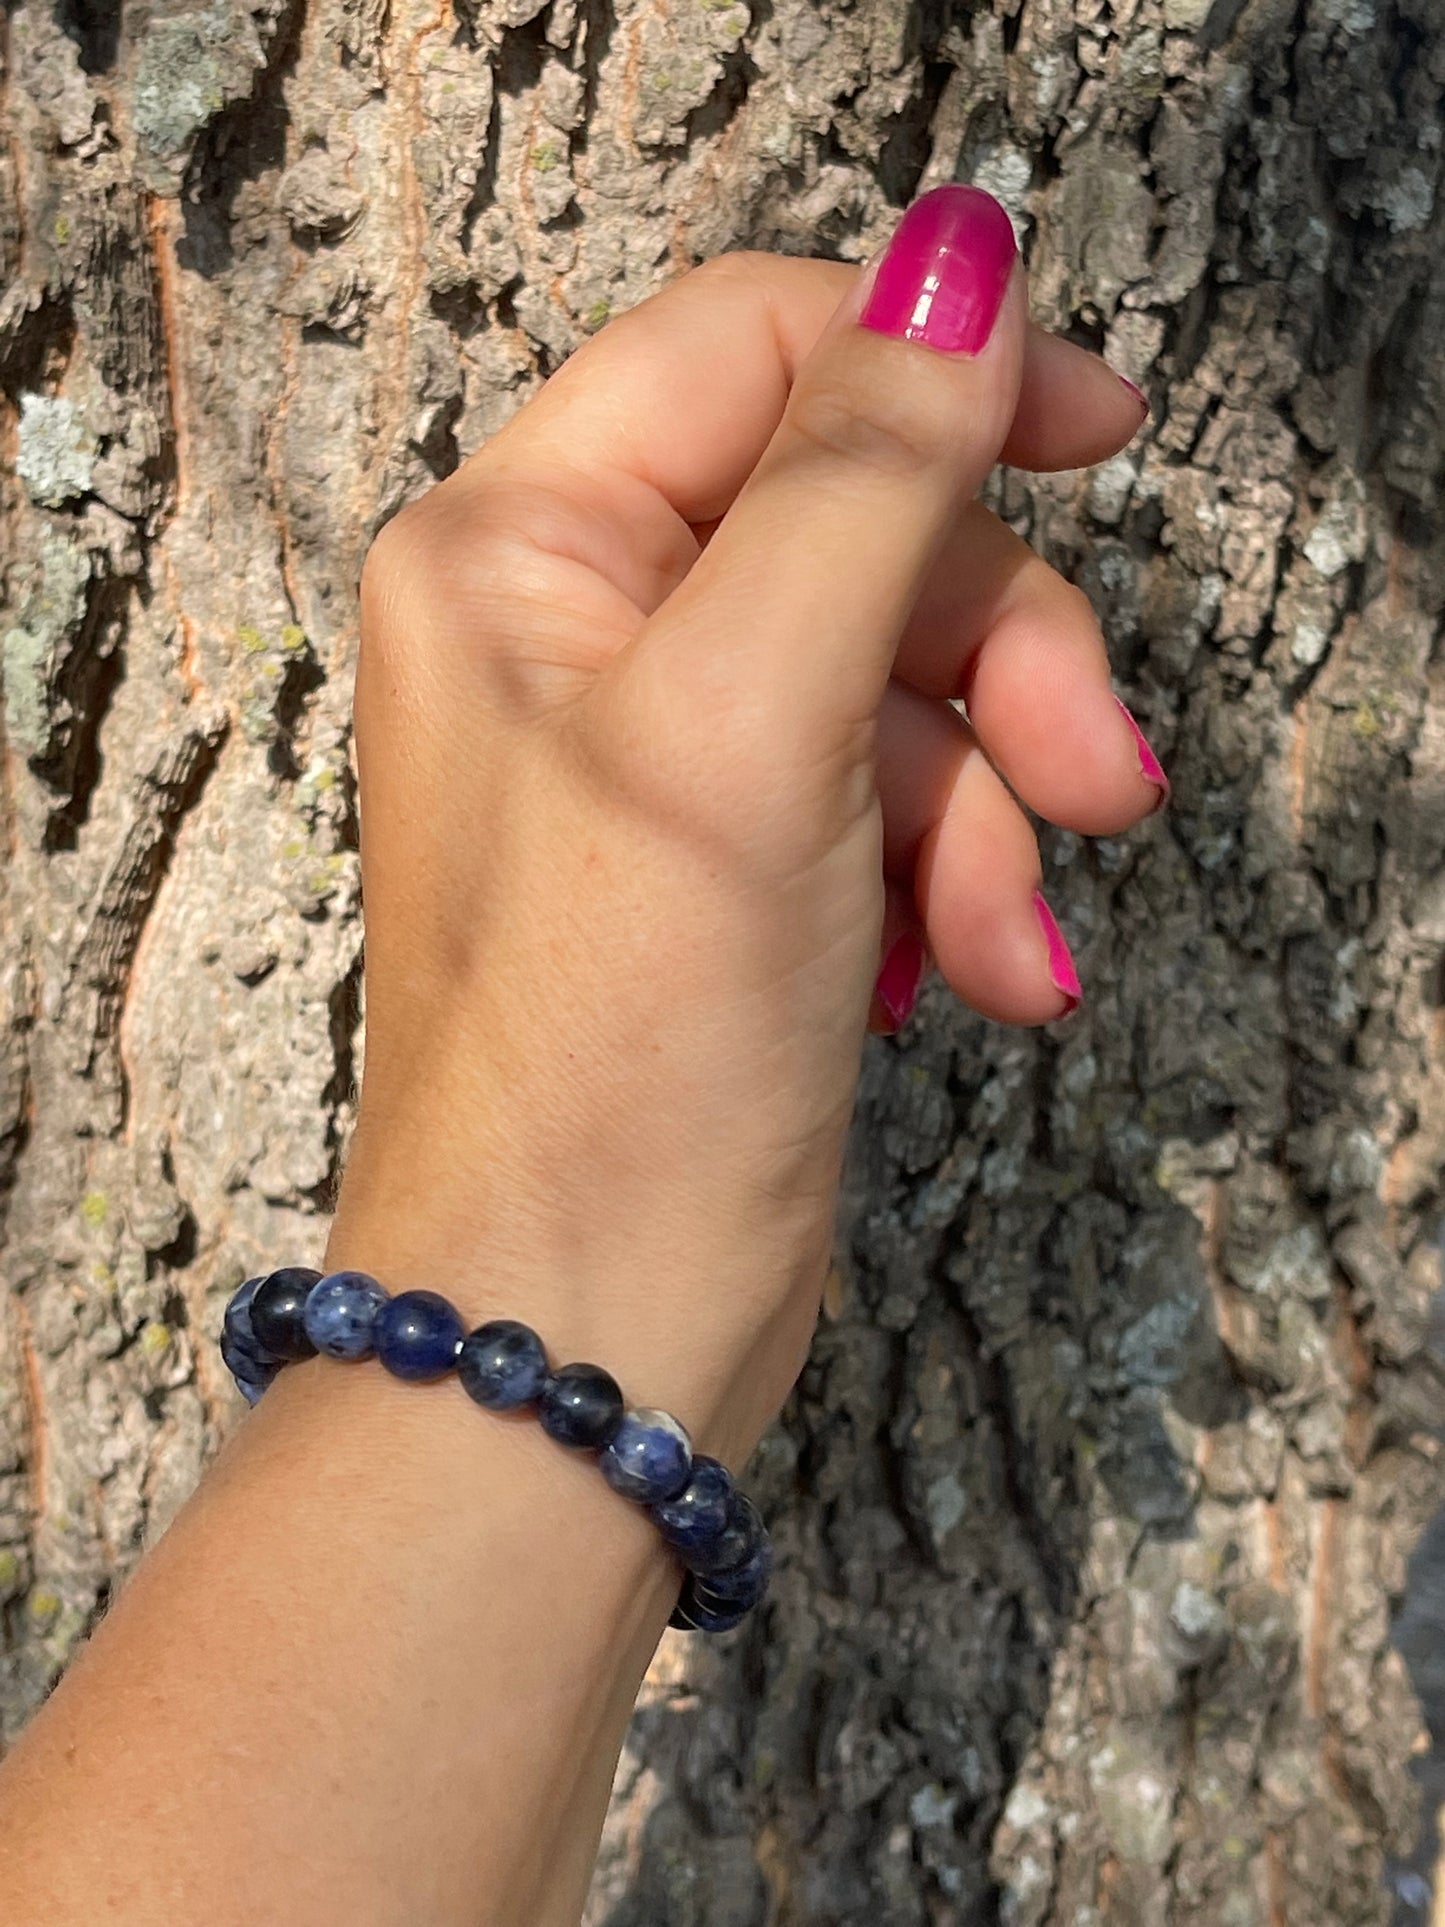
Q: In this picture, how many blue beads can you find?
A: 15